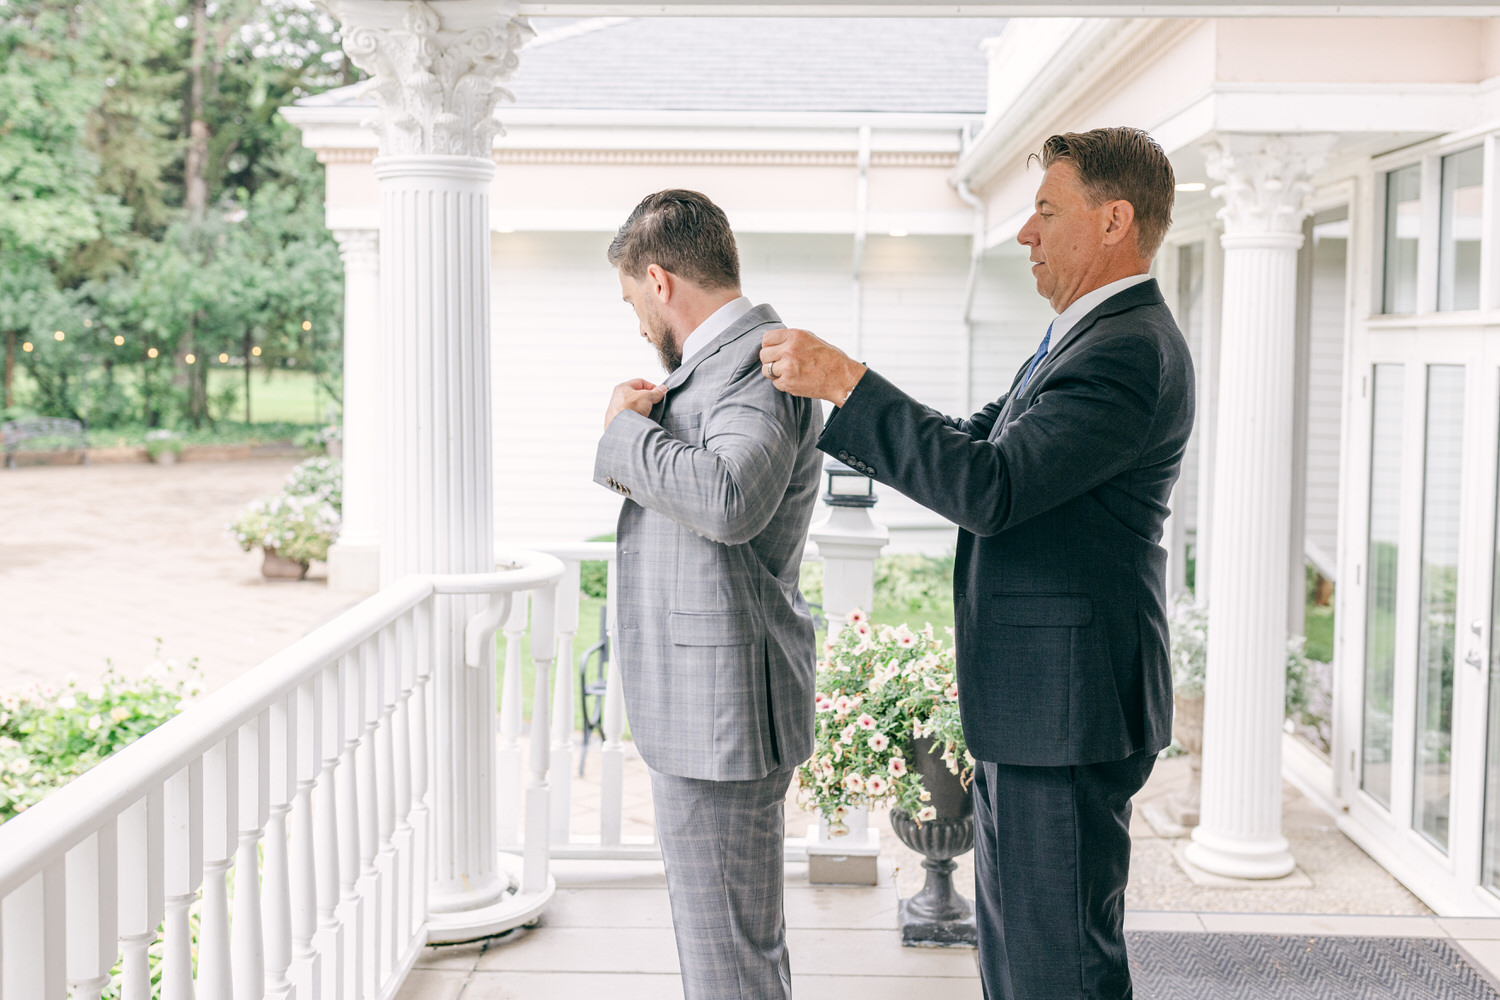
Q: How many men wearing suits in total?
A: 2